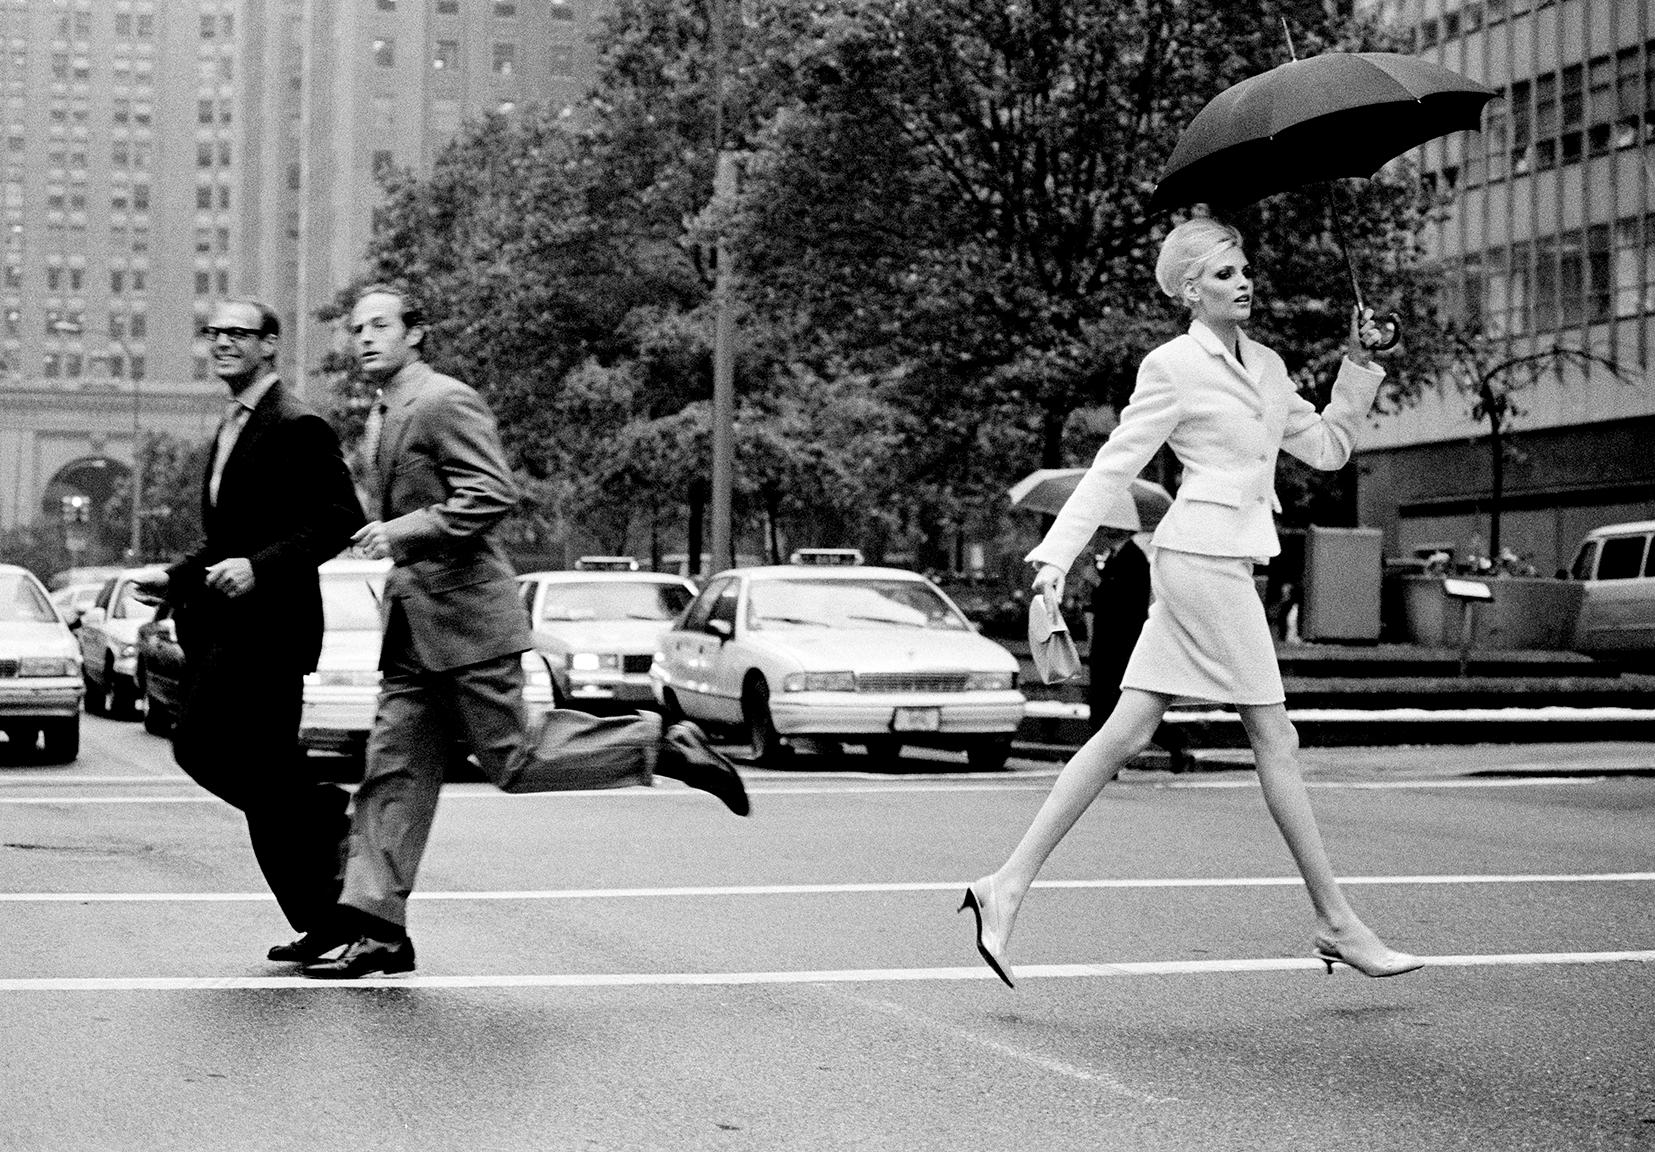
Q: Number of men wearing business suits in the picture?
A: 2